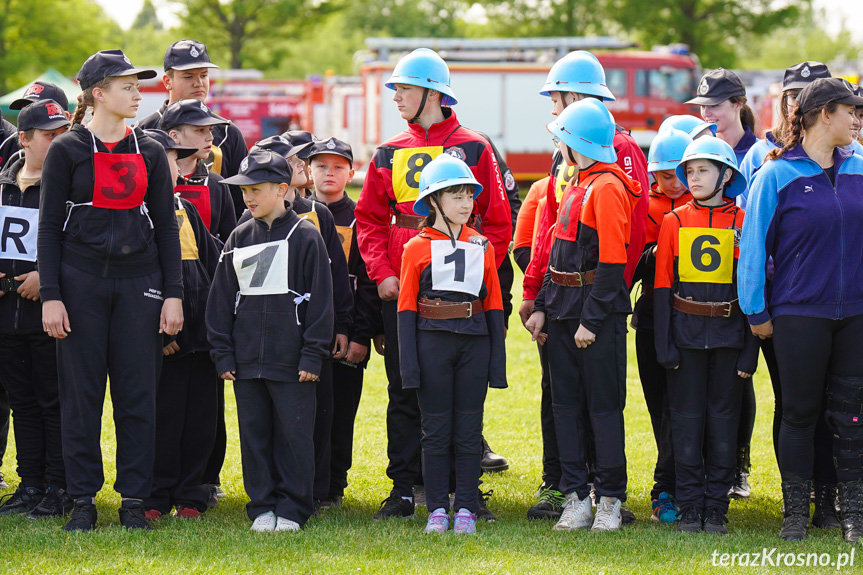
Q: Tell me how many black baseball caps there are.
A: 14